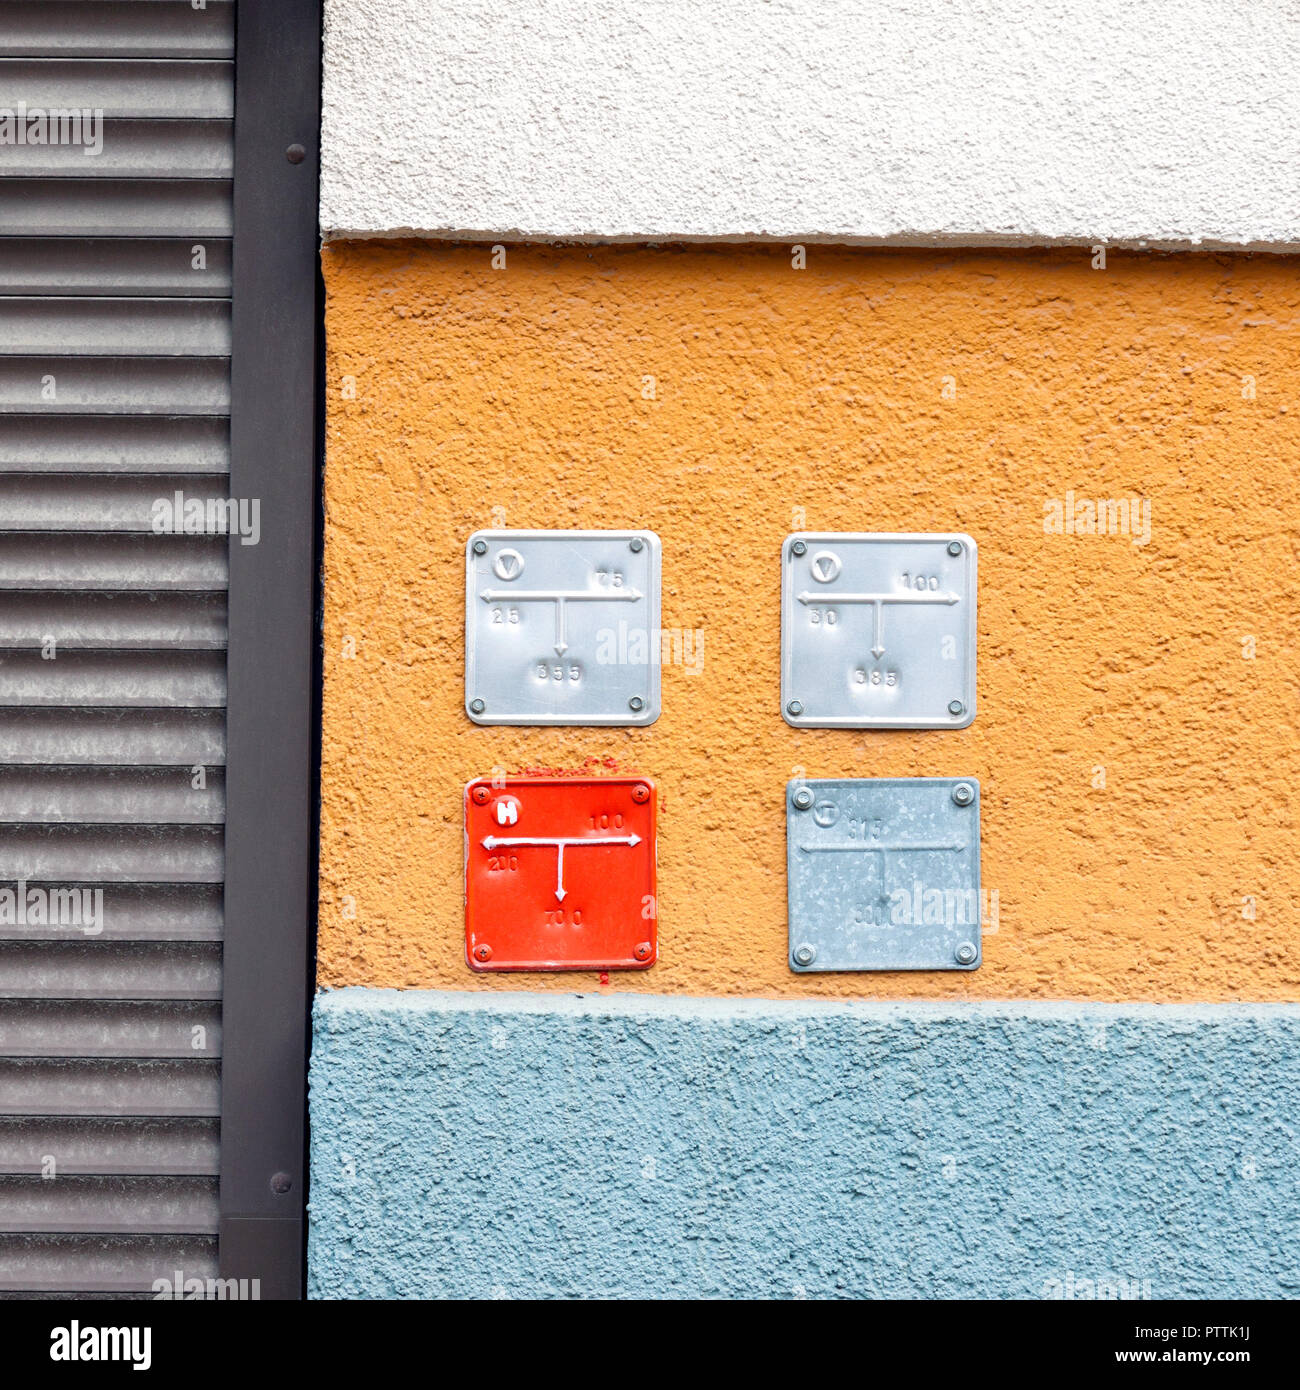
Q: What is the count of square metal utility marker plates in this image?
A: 4